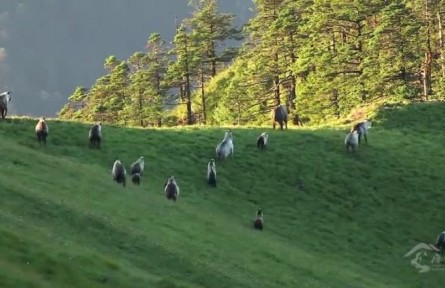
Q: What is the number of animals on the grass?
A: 15